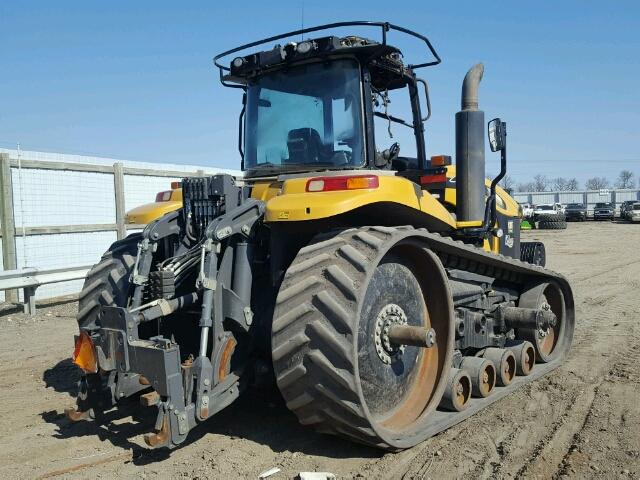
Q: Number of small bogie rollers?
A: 4